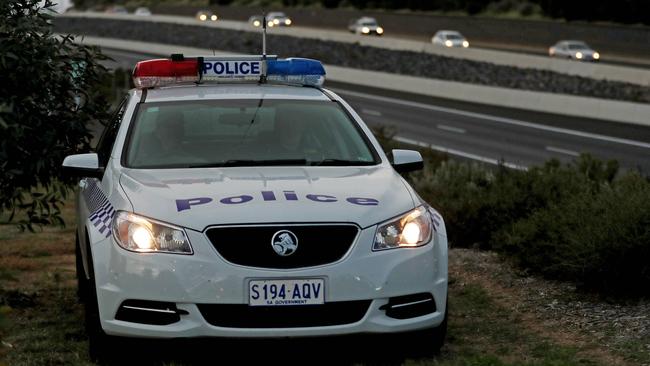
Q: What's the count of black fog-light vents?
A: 2